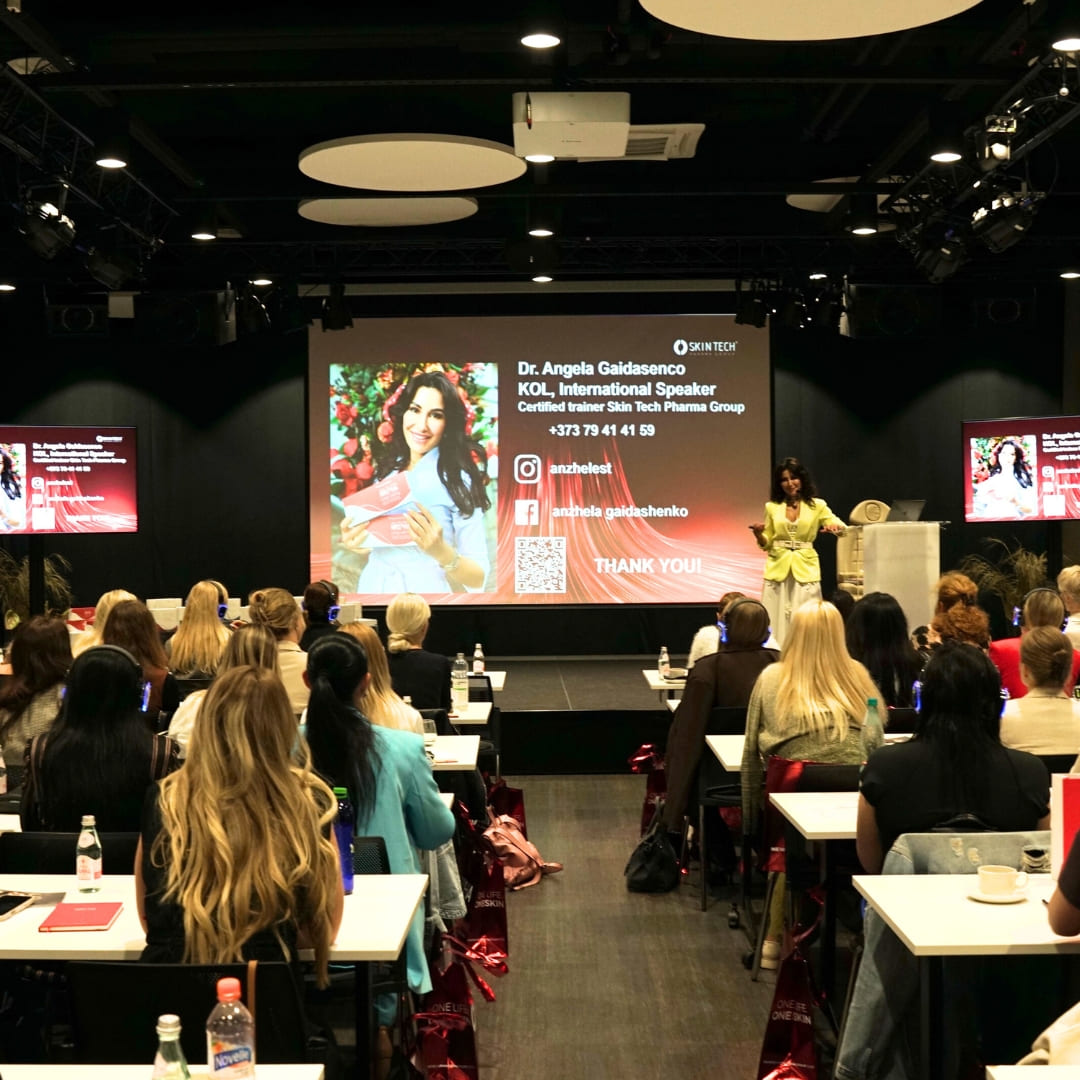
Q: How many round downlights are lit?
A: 13